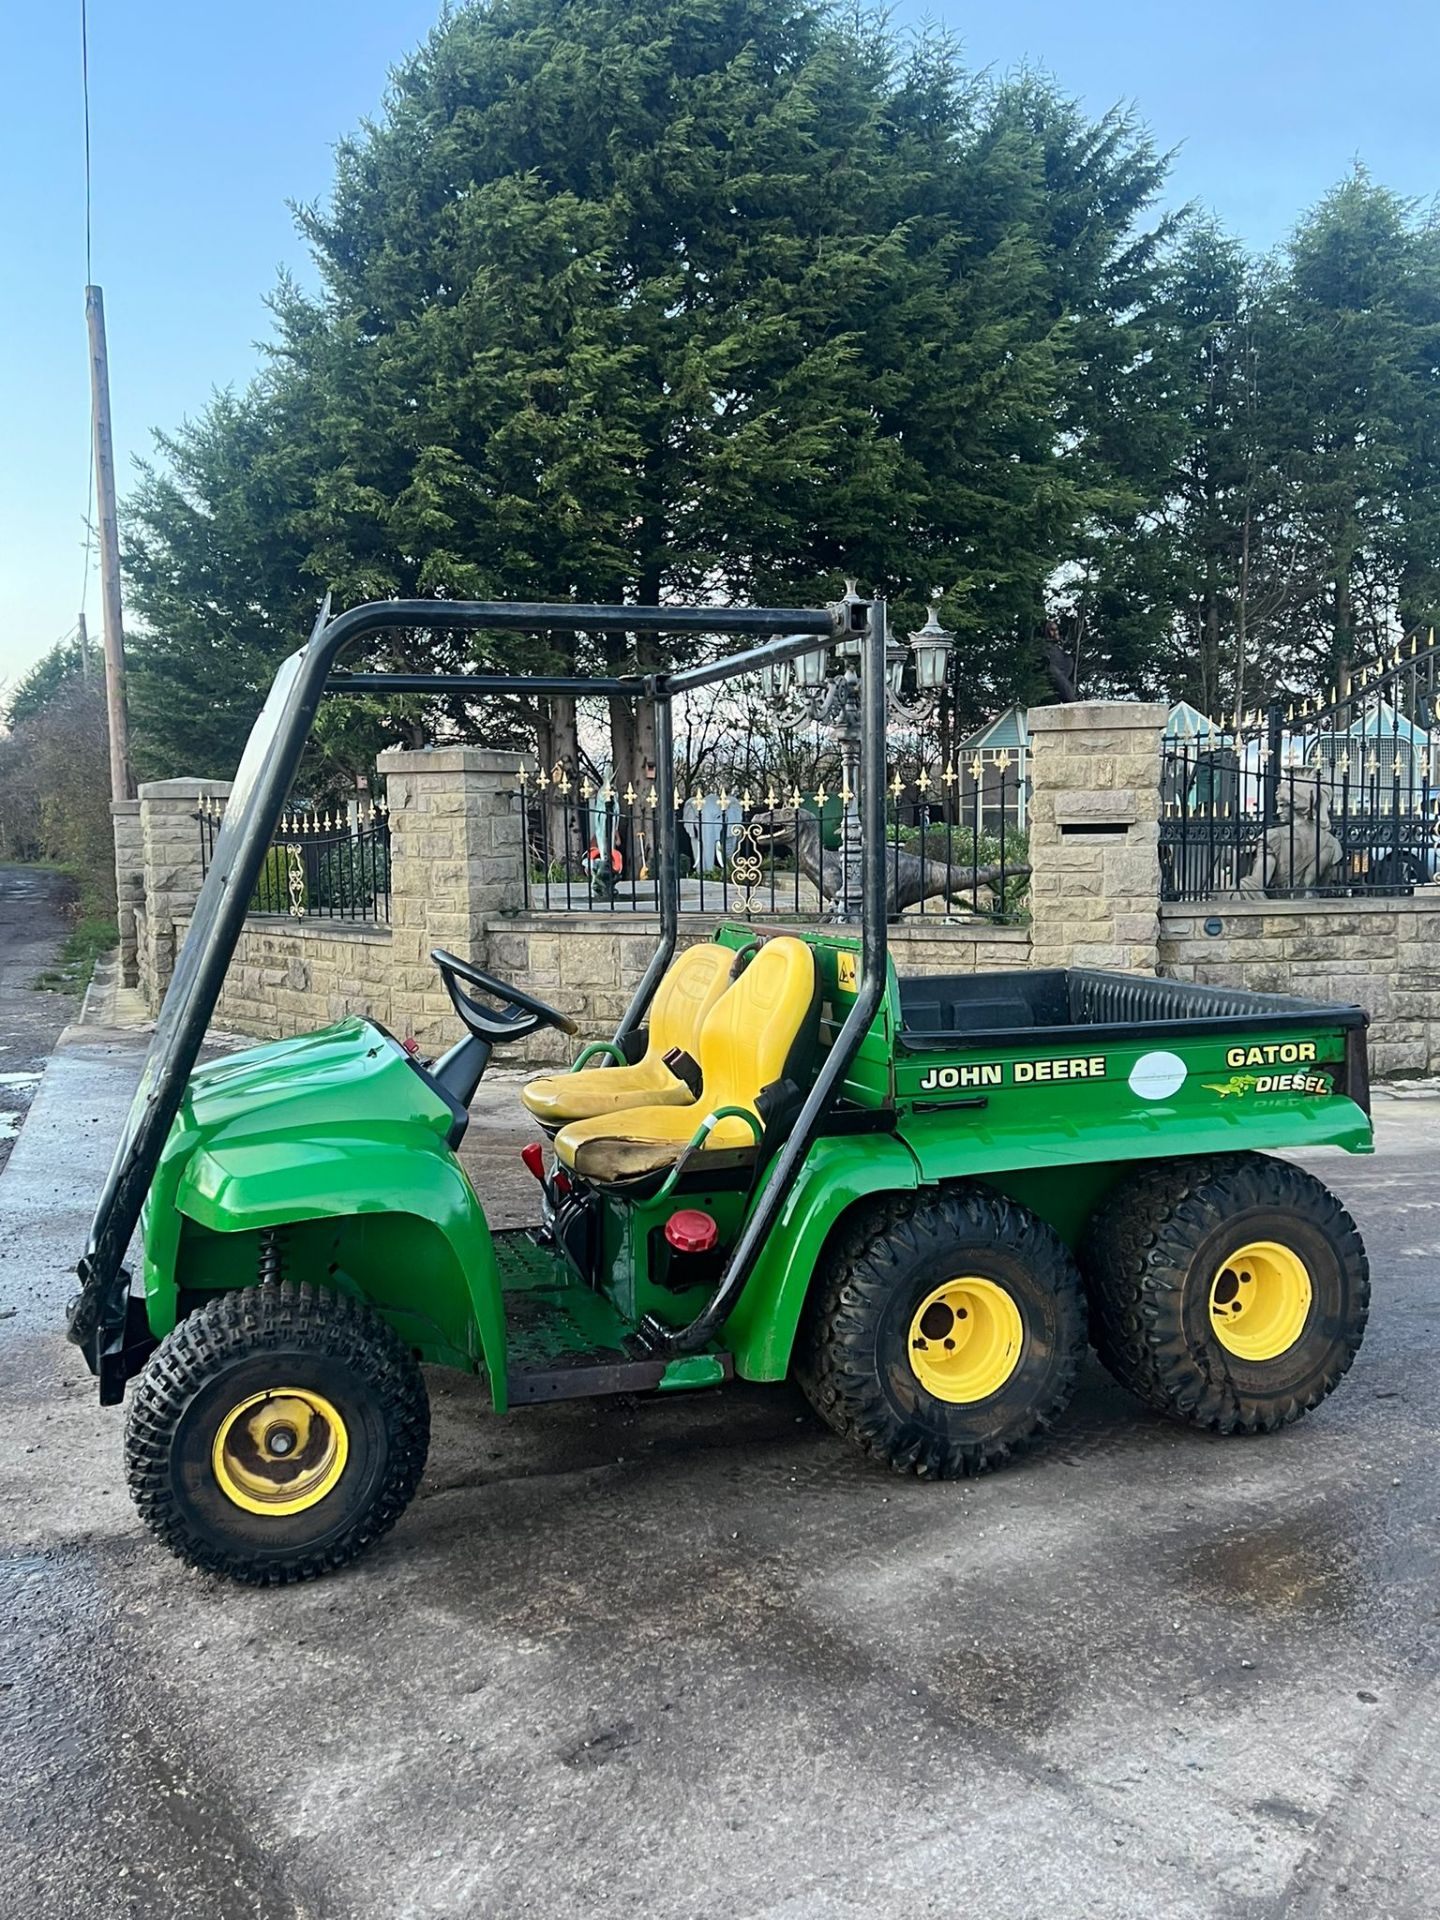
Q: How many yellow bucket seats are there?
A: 2